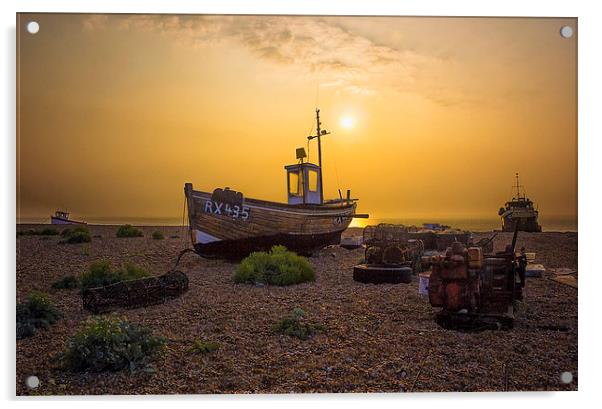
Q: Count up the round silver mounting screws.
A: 4